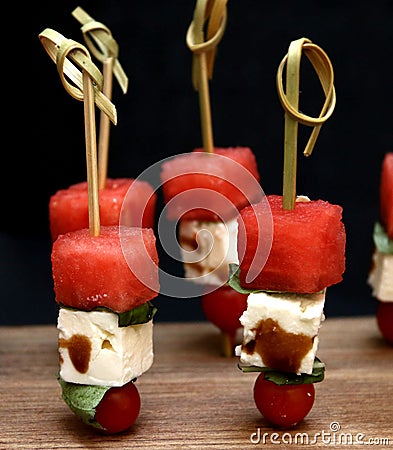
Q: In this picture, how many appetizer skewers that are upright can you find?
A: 5